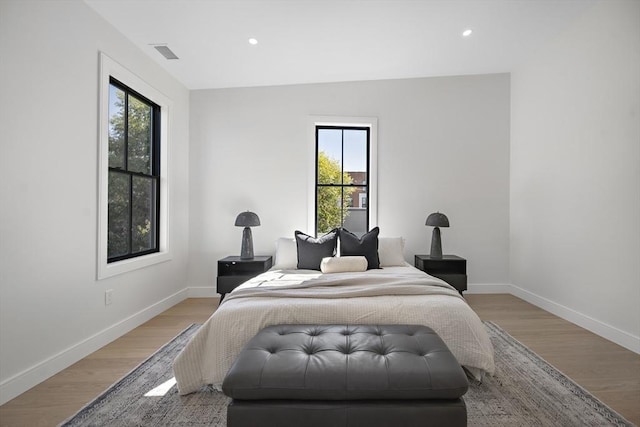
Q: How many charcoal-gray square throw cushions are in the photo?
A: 2